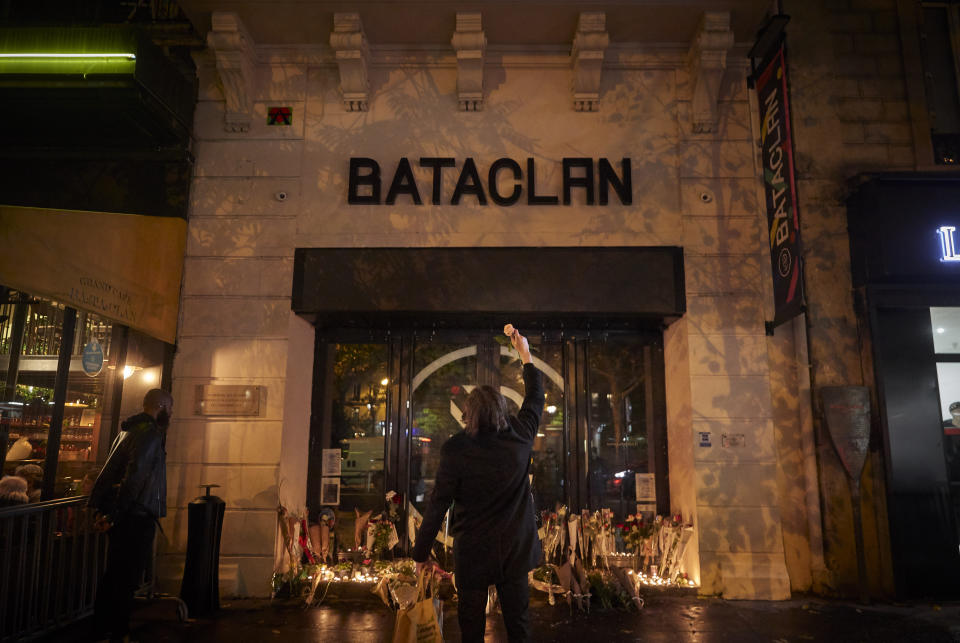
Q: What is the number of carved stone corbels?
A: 5